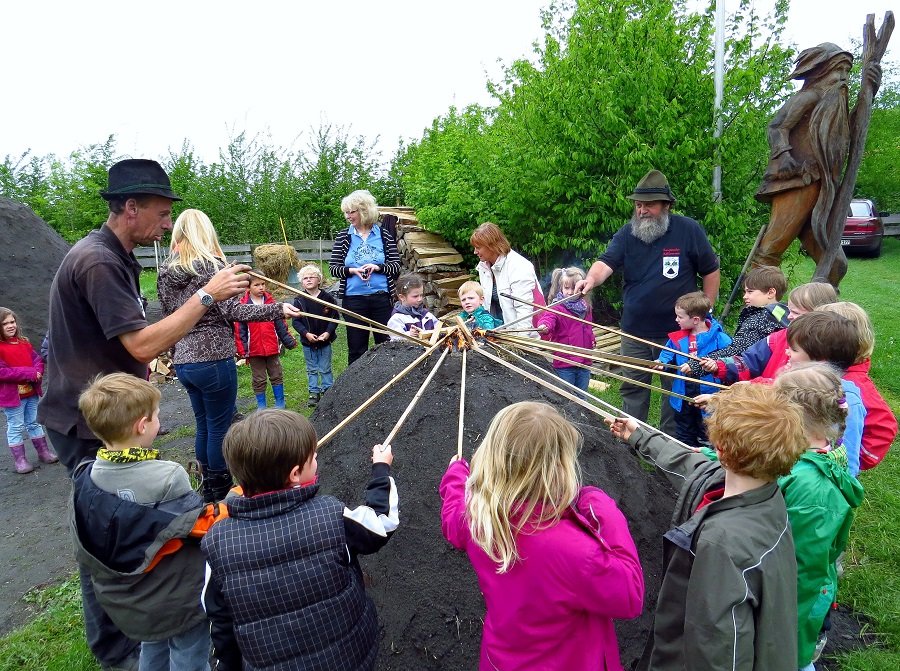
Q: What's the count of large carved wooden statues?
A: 1